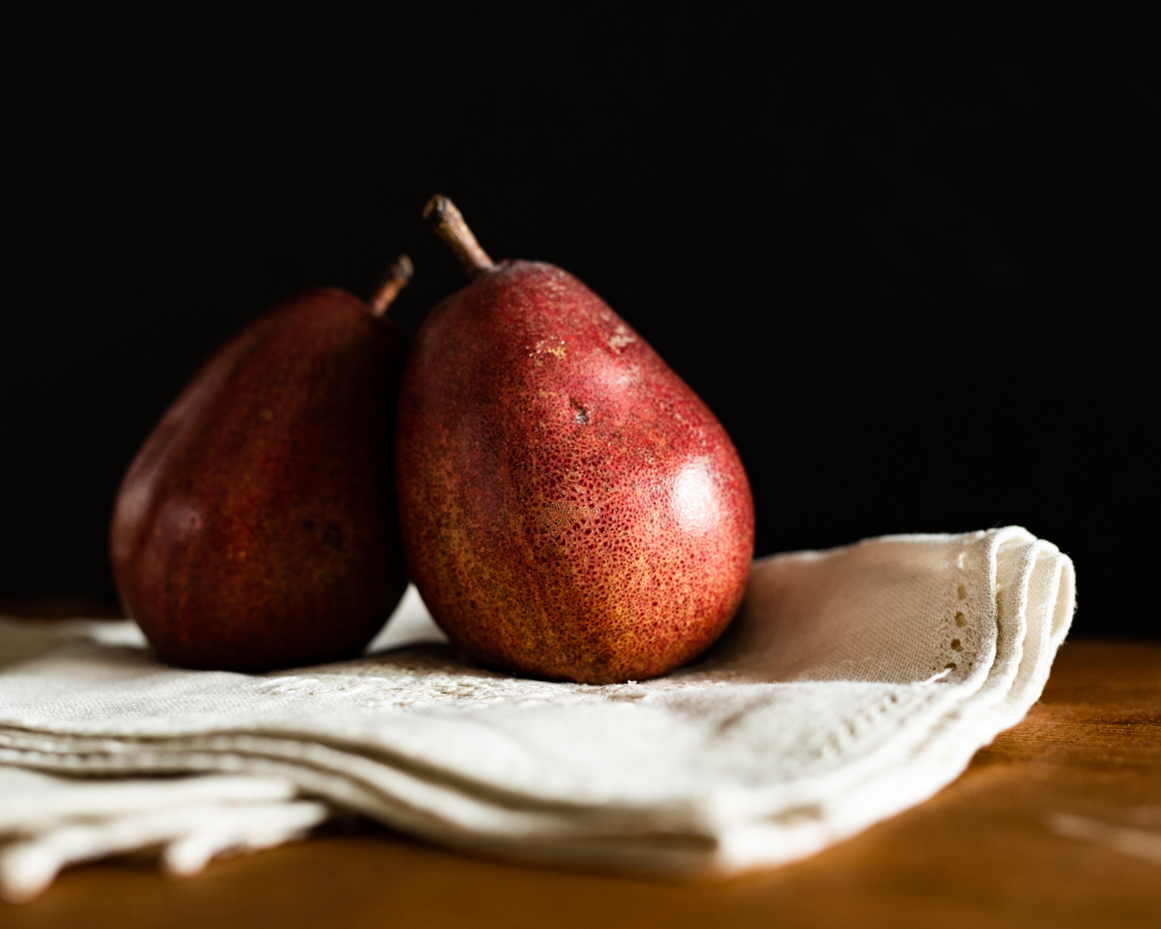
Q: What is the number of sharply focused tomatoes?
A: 0